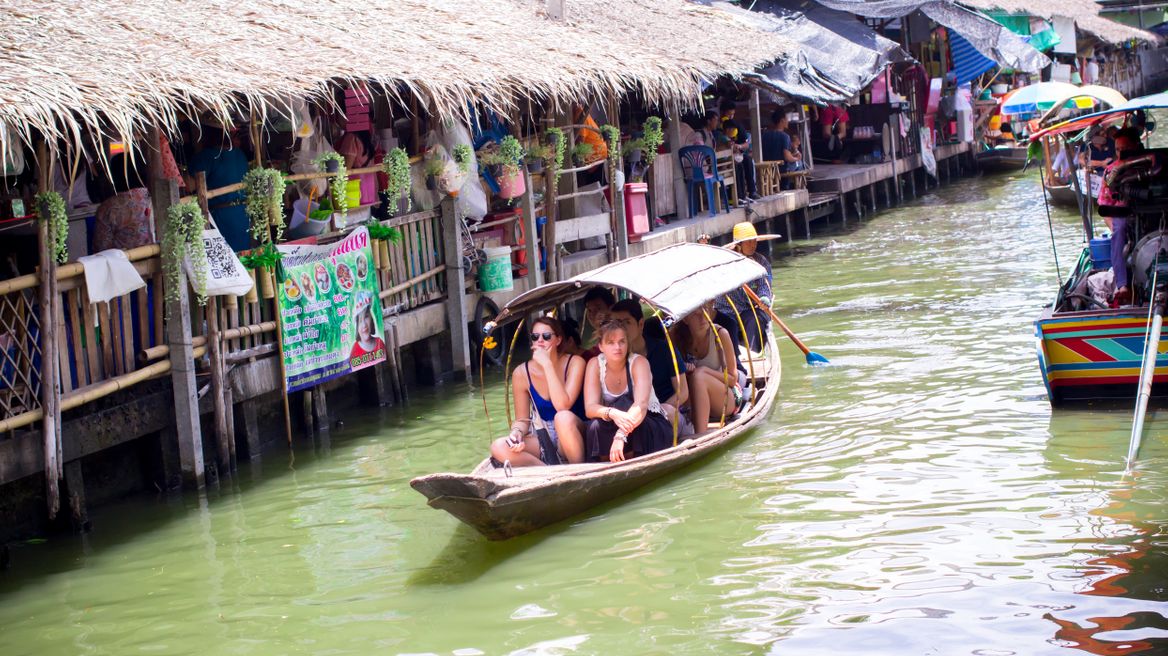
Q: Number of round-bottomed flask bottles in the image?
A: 0